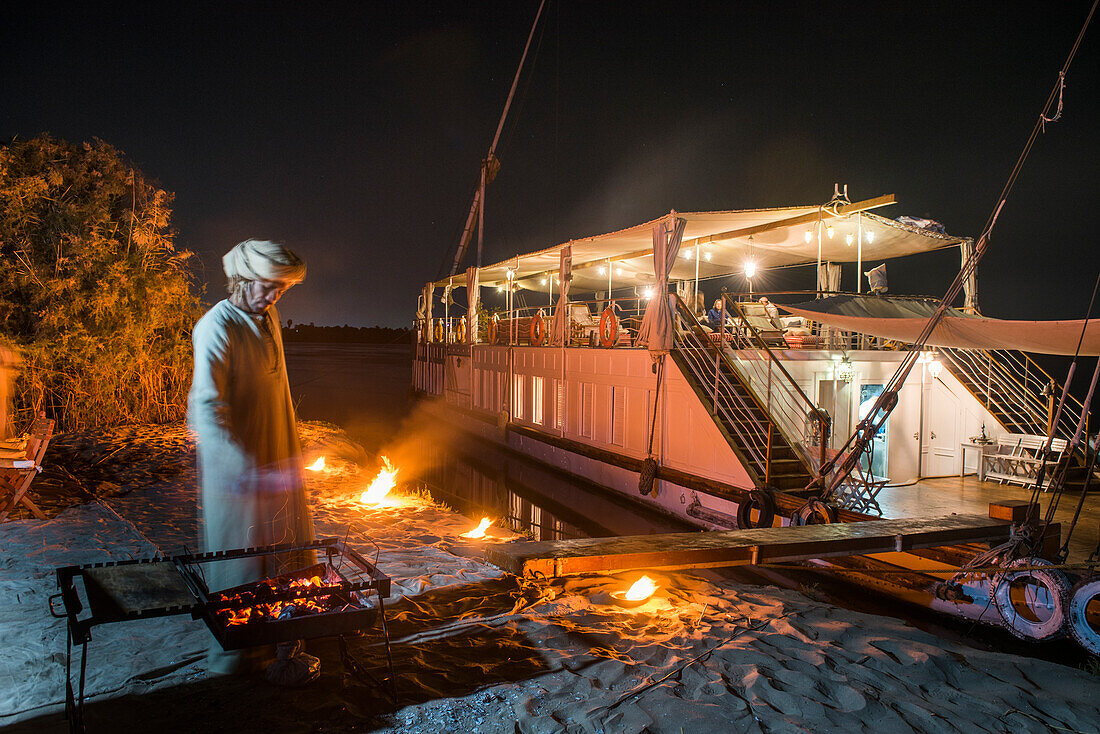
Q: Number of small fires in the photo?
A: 4